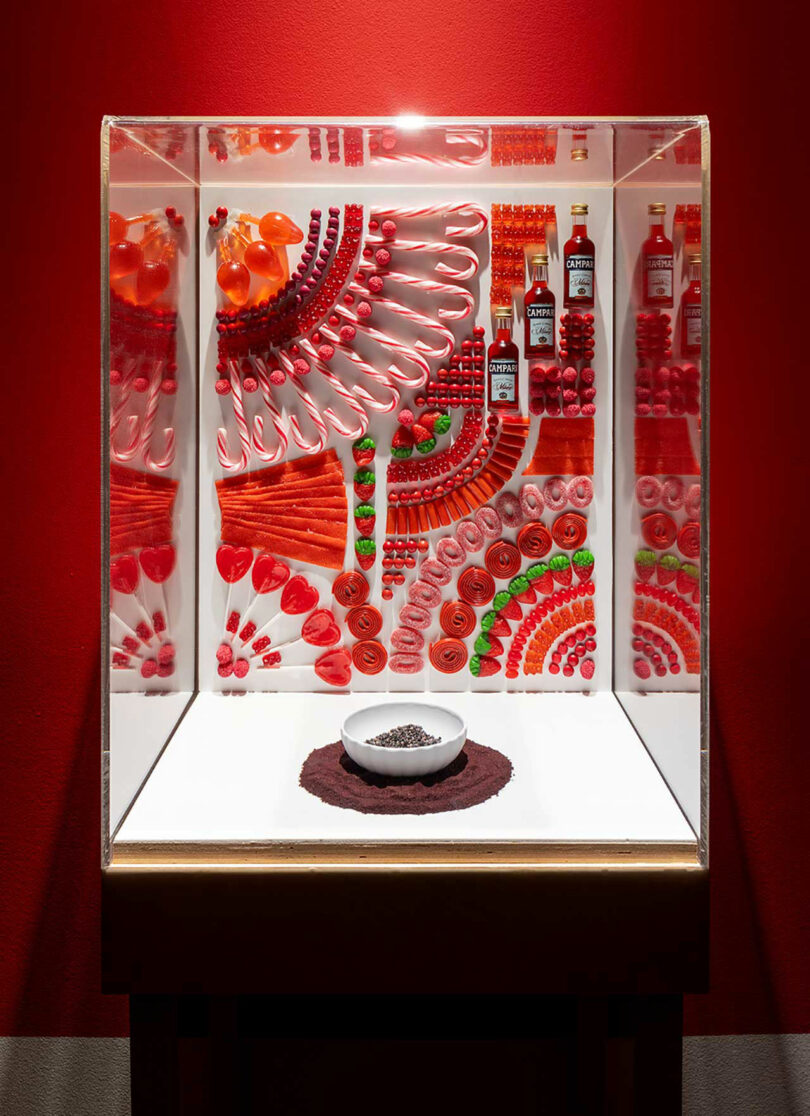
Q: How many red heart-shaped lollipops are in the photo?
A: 5